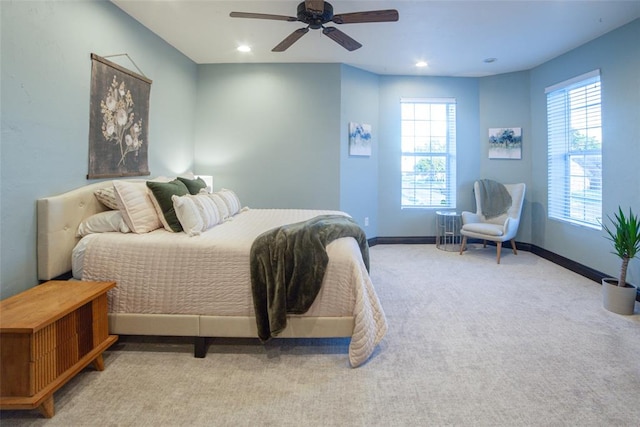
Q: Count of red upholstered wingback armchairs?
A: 0